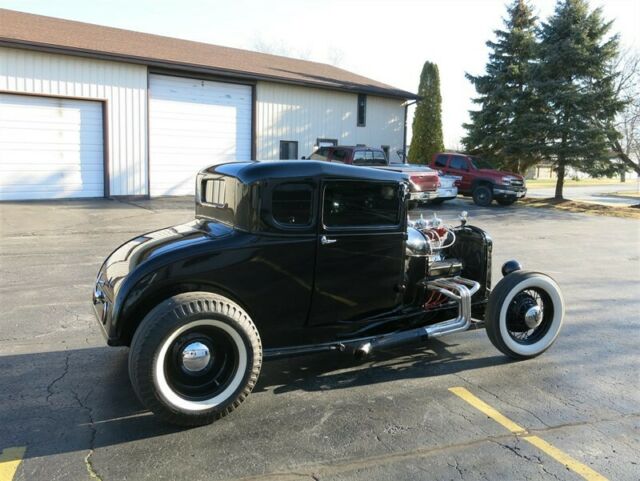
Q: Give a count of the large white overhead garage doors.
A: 2